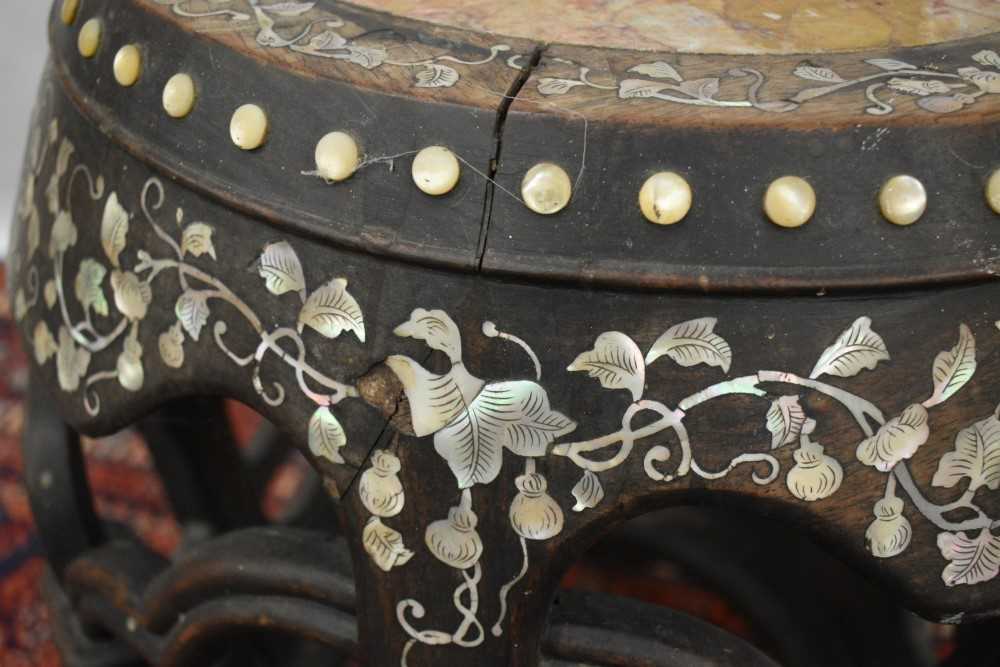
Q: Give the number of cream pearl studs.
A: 12